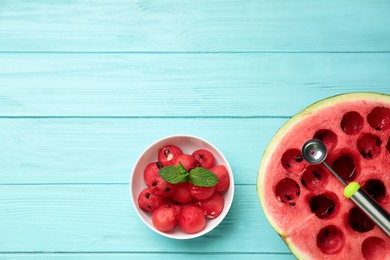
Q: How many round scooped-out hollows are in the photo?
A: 14